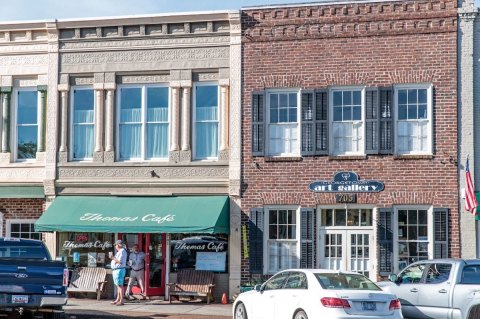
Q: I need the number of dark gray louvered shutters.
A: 9